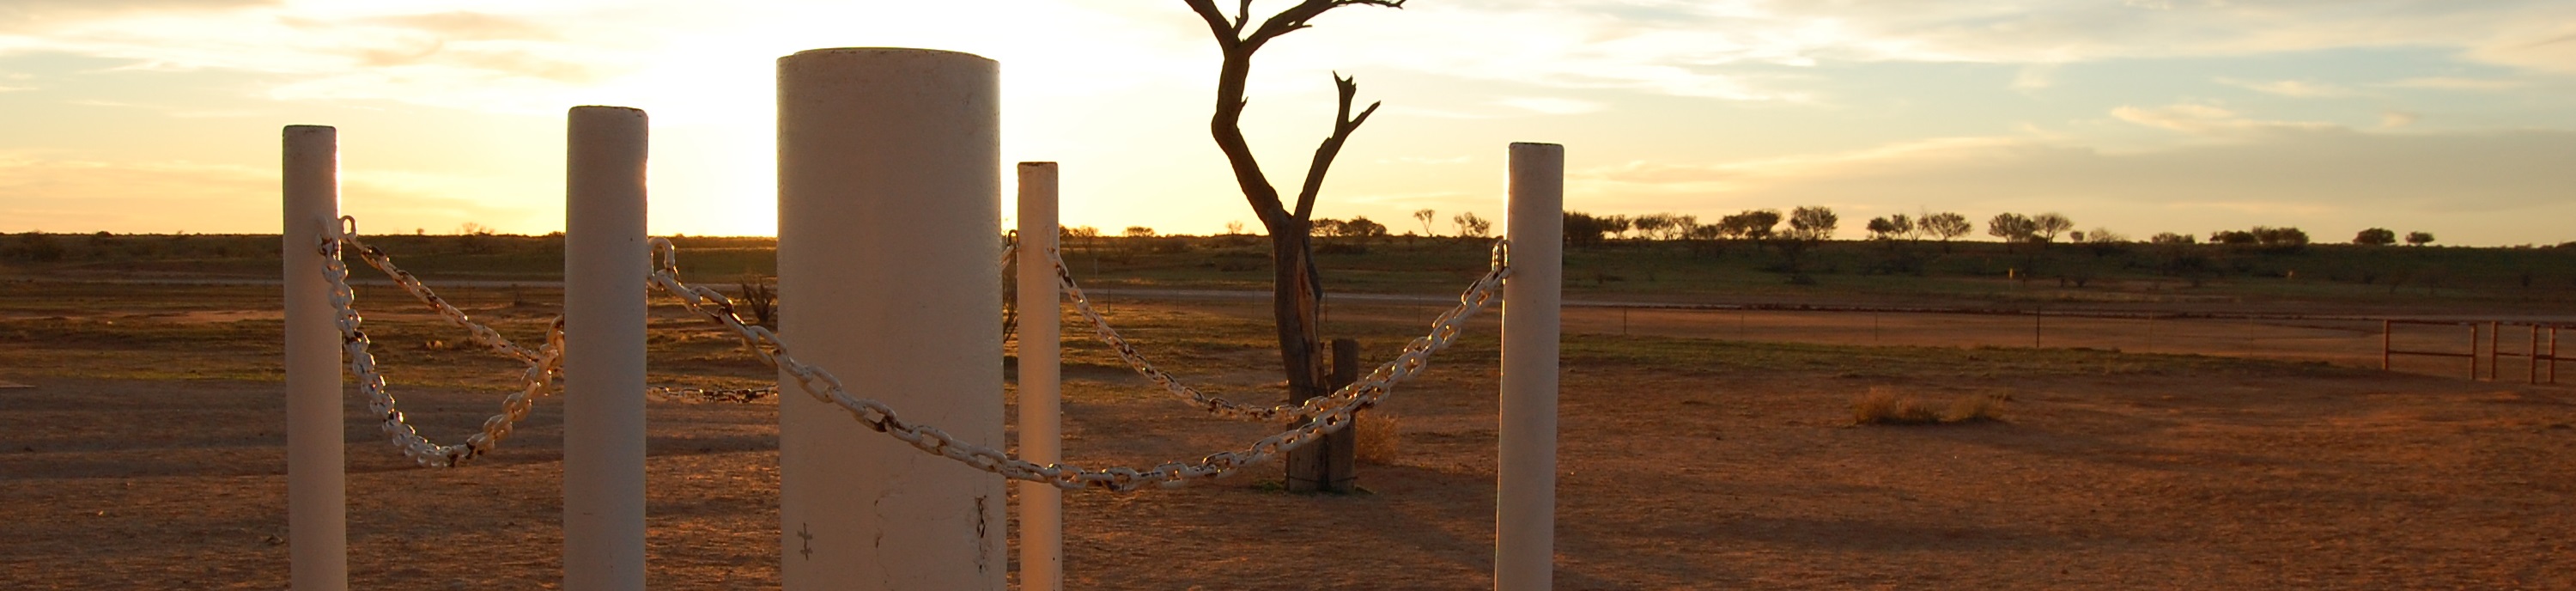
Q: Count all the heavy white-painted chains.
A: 4